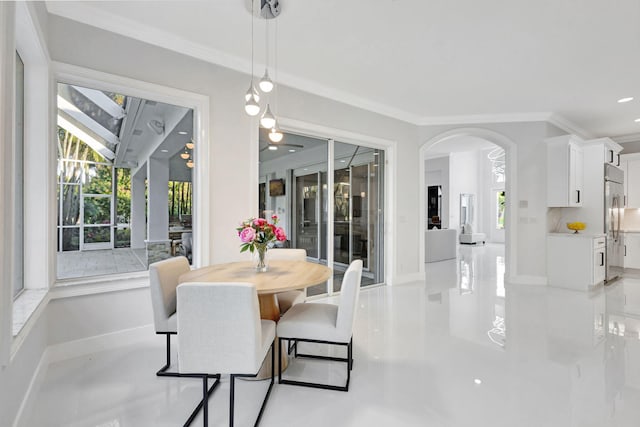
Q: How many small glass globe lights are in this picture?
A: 5